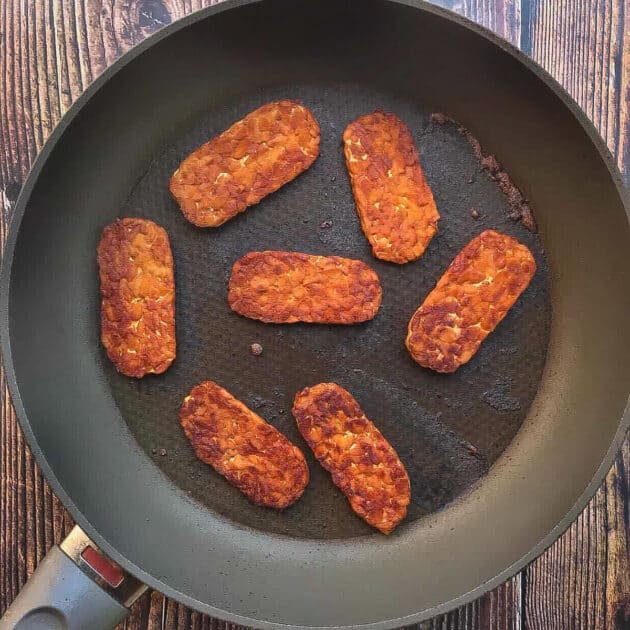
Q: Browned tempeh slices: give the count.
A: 7